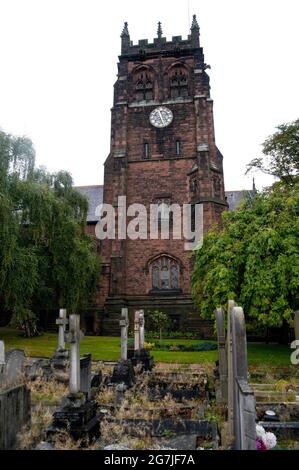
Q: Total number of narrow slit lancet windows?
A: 2